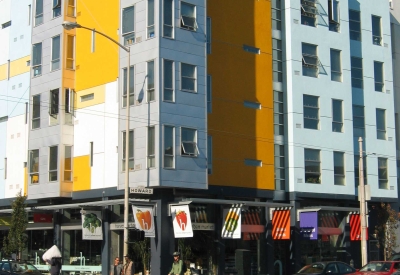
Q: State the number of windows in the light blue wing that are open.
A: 3